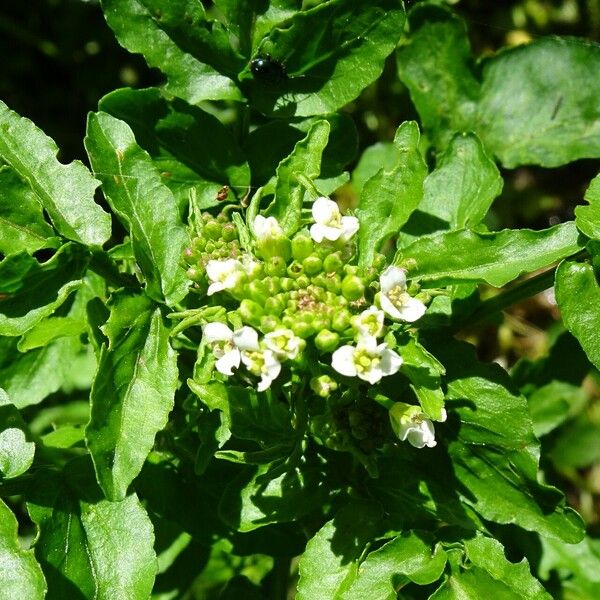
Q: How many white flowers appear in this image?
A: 10